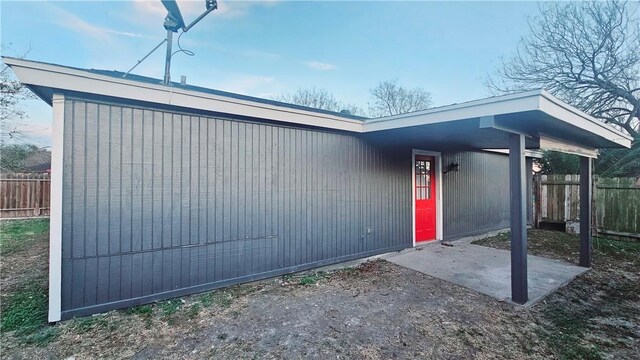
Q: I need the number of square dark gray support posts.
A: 2